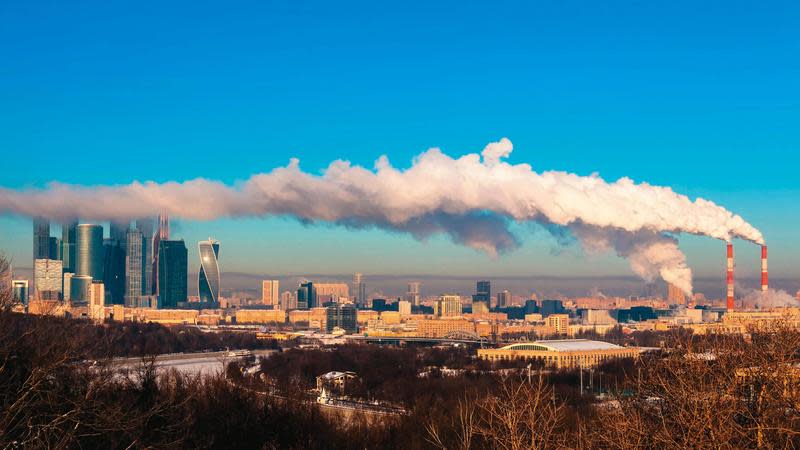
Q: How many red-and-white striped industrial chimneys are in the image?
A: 2